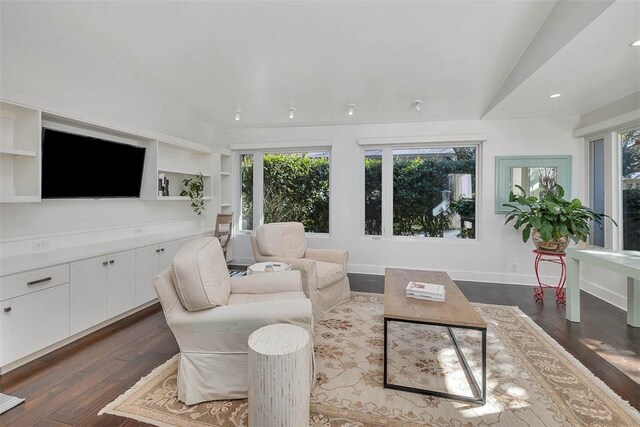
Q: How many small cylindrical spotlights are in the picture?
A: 4